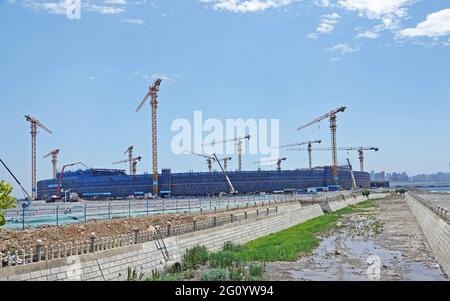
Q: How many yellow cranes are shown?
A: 12